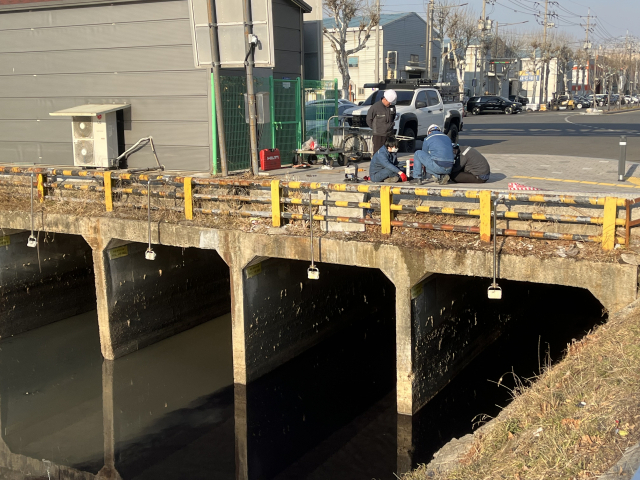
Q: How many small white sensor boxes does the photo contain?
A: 4